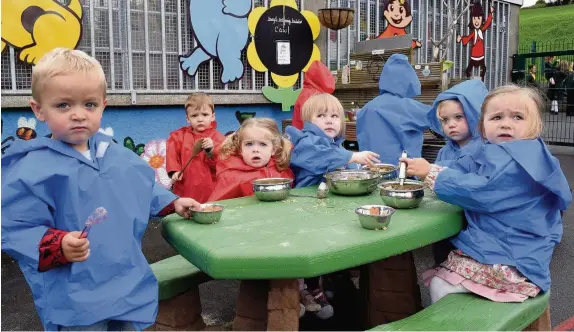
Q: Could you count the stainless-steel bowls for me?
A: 6